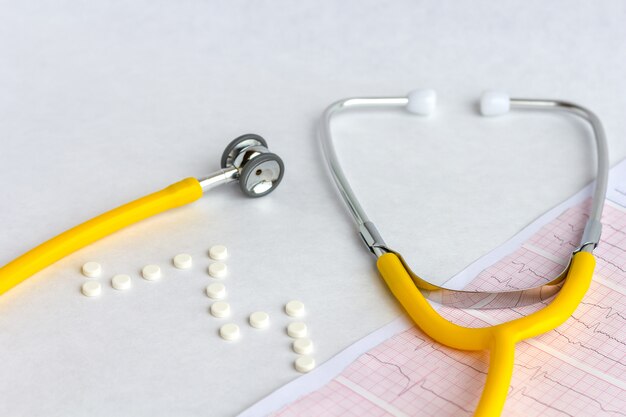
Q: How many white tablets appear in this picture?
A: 15